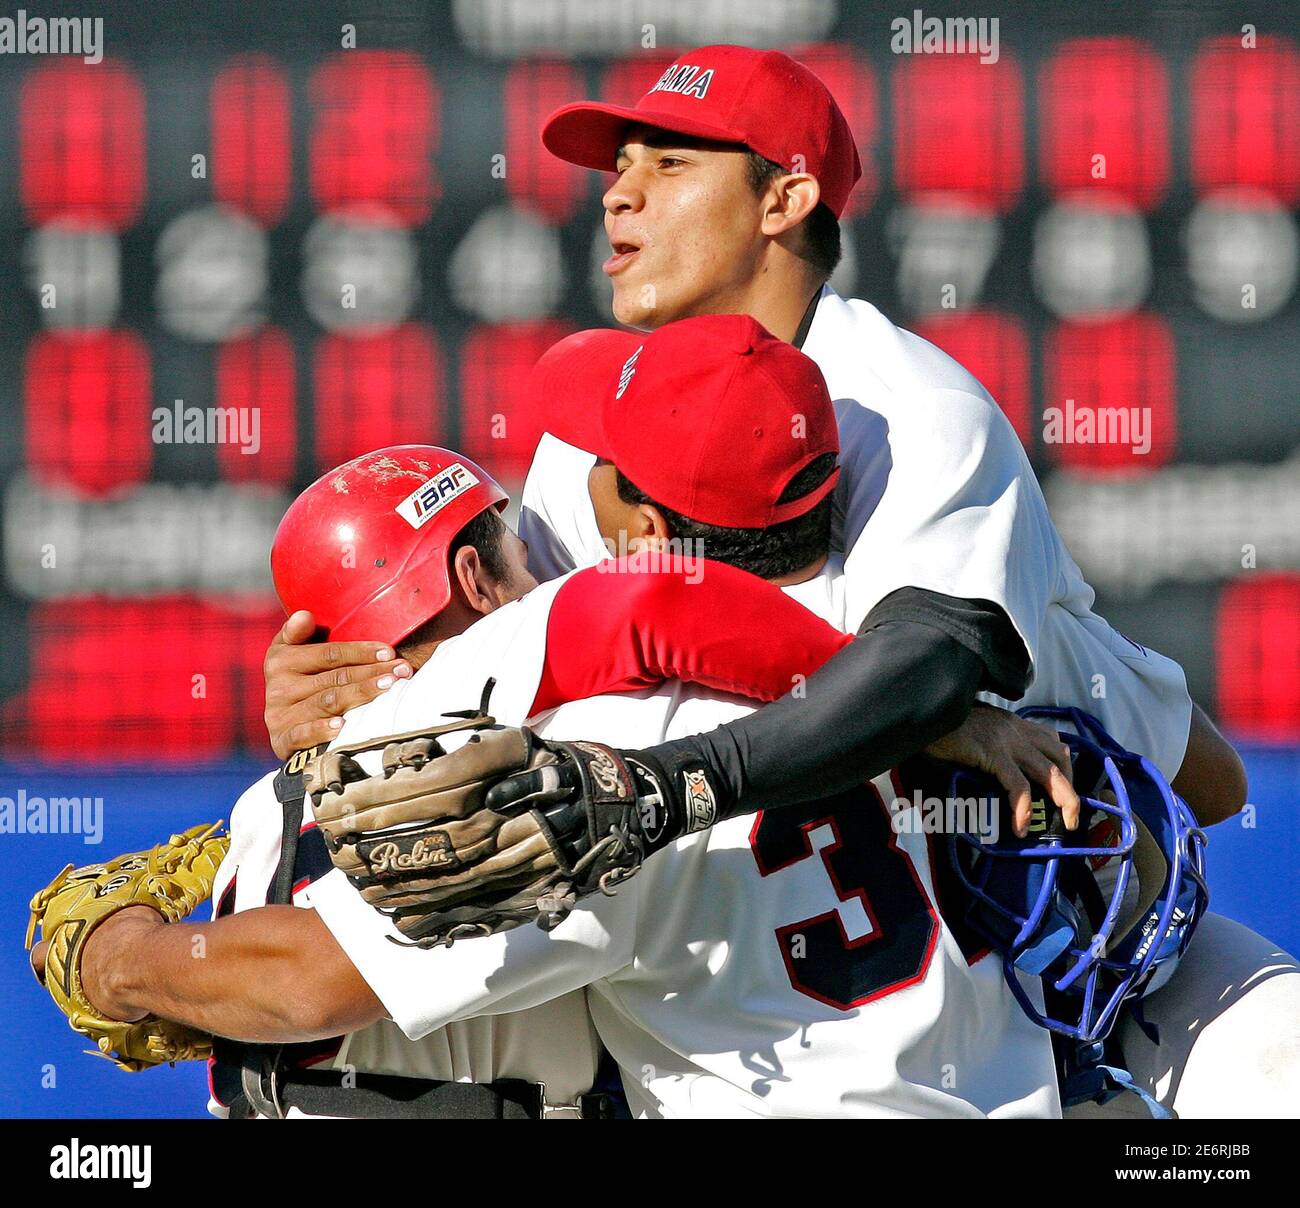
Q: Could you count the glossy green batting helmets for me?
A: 0